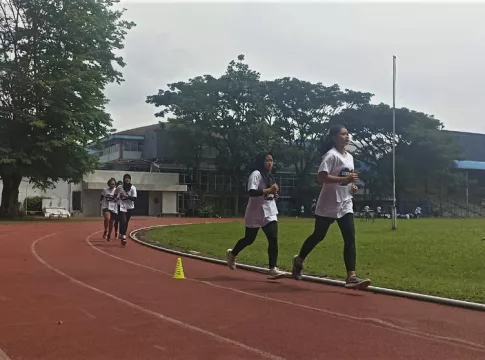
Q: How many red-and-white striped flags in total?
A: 0